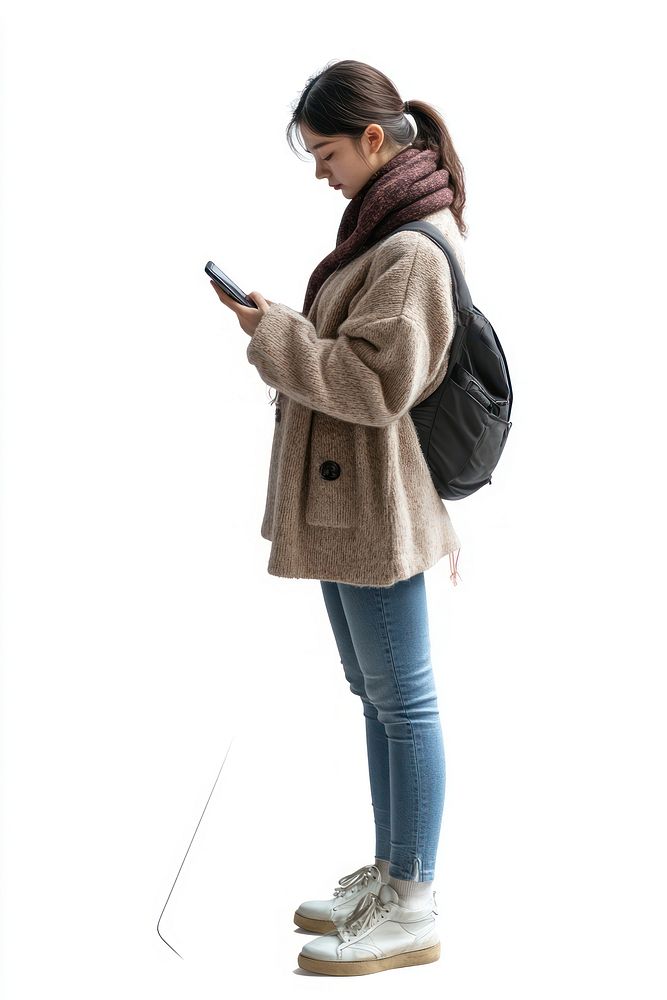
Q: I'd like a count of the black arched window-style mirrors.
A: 0